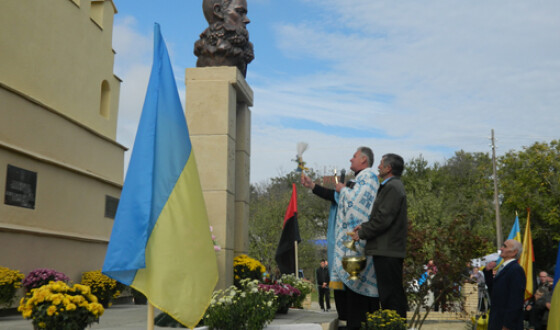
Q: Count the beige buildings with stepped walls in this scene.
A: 1